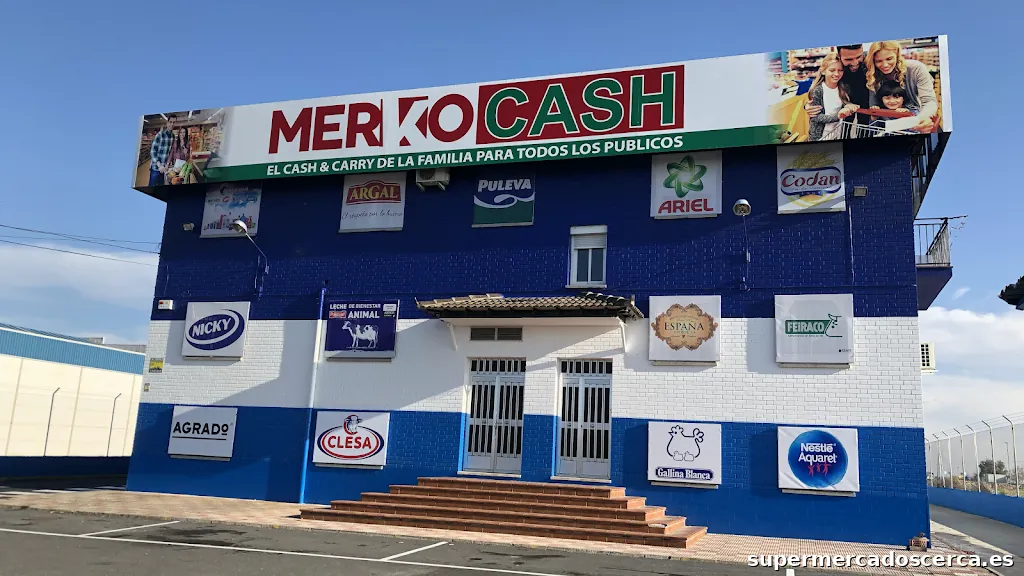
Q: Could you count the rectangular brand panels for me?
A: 13